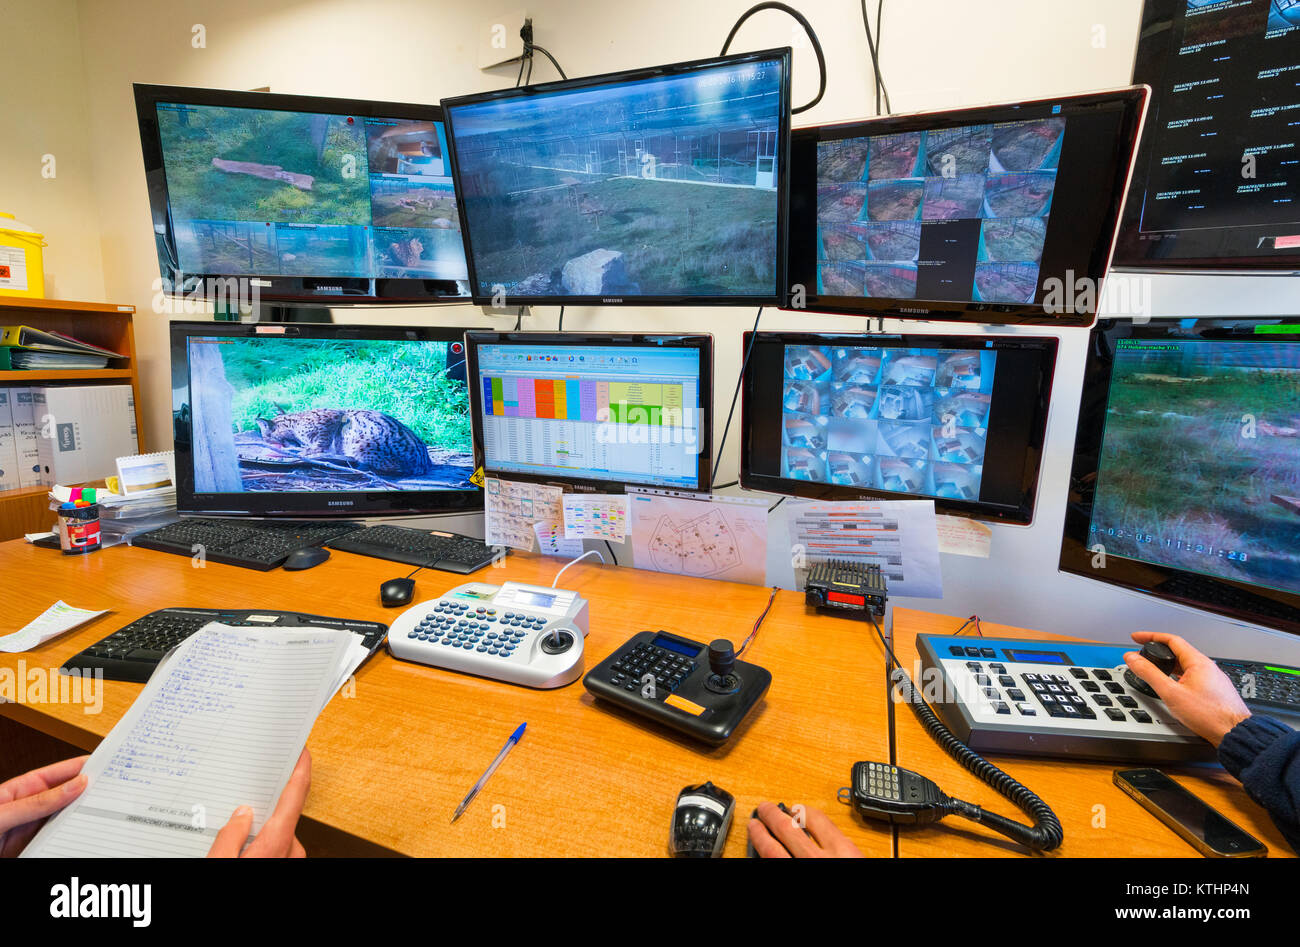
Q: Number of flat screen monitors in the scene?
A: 8